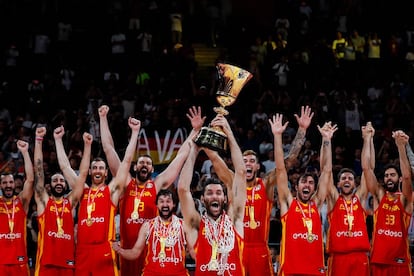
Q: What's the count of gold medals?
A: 9